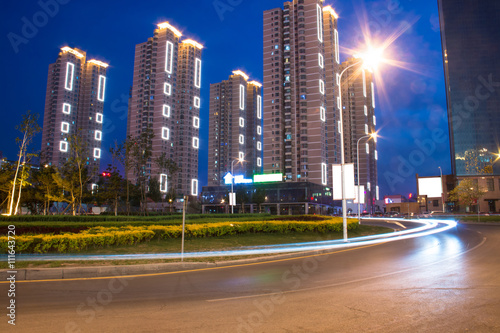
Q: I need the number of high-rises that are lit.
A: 5